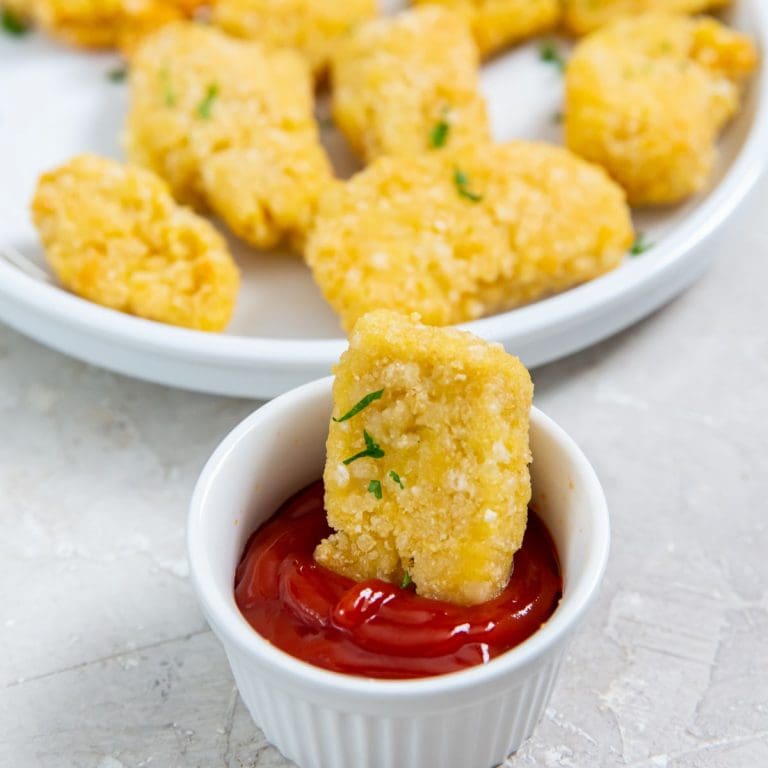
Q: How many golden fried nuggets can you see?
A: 10